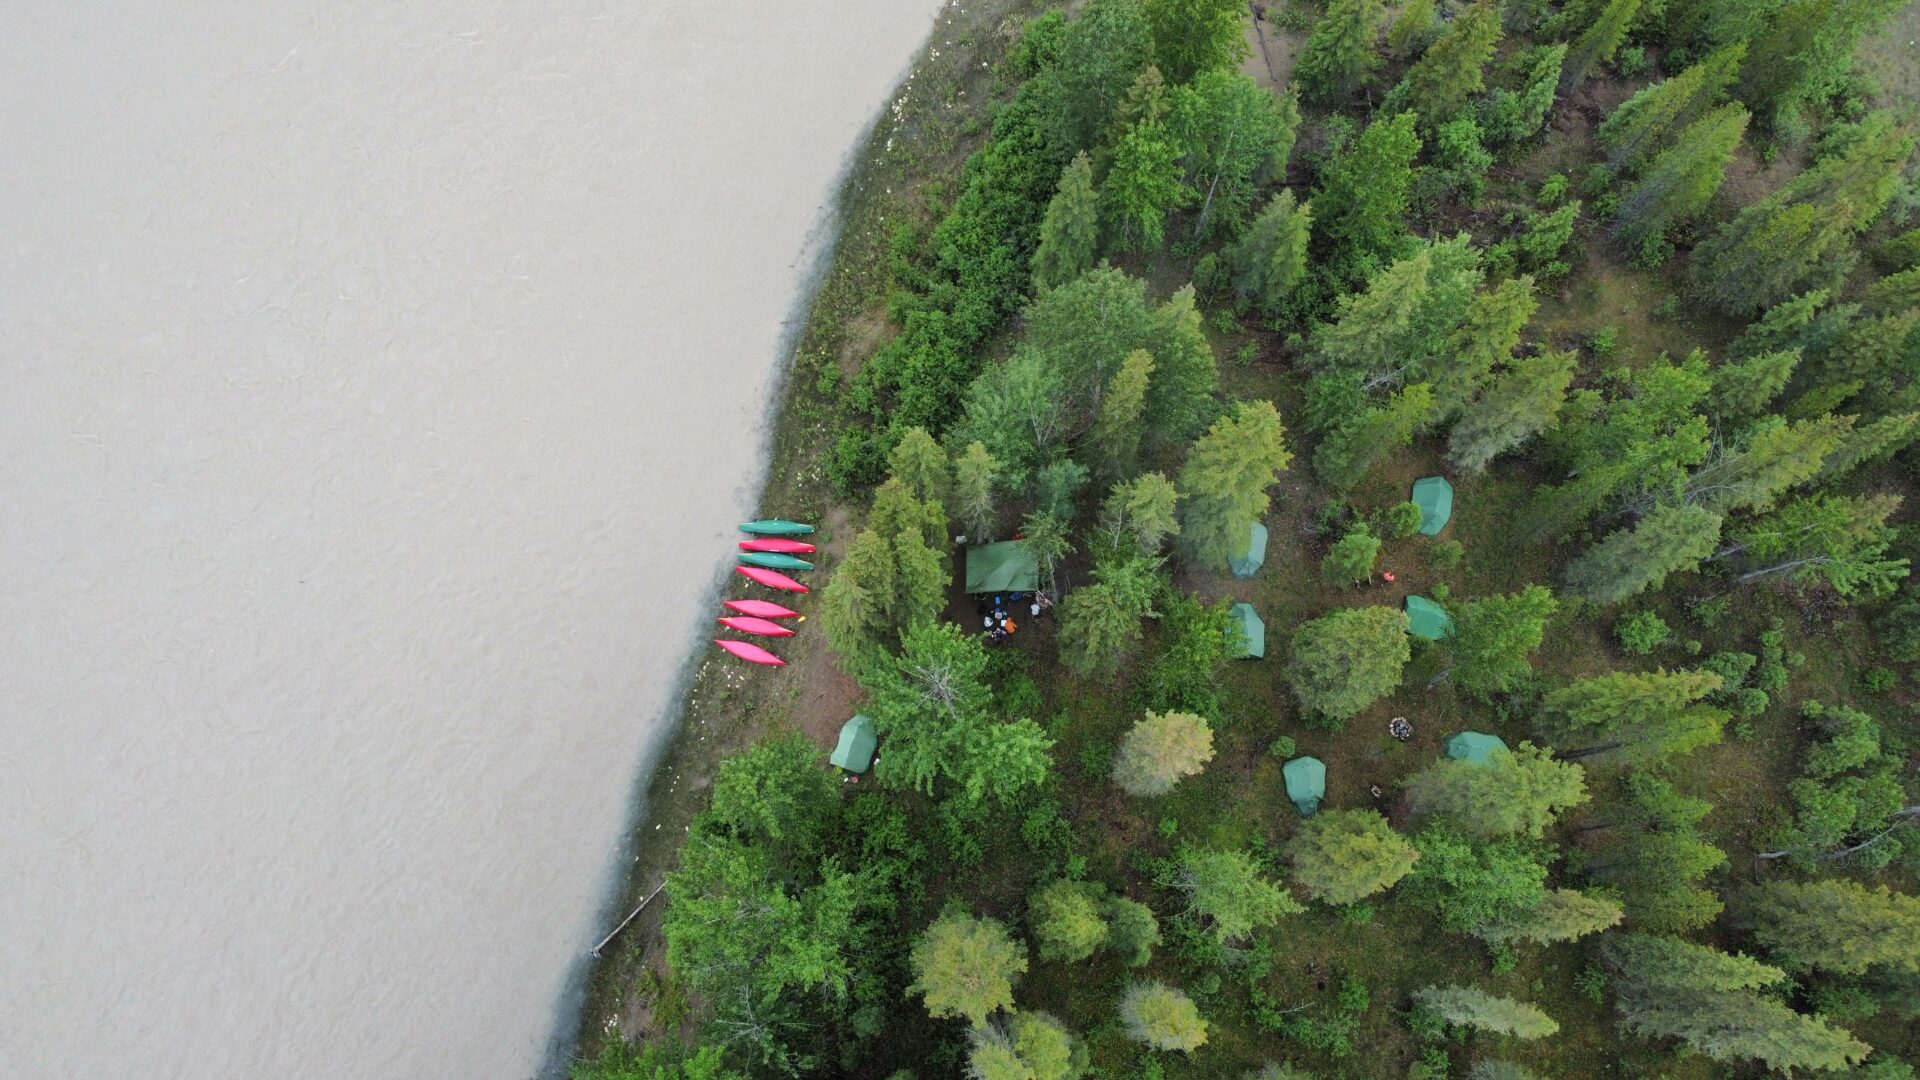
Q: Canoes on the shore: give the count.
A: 7